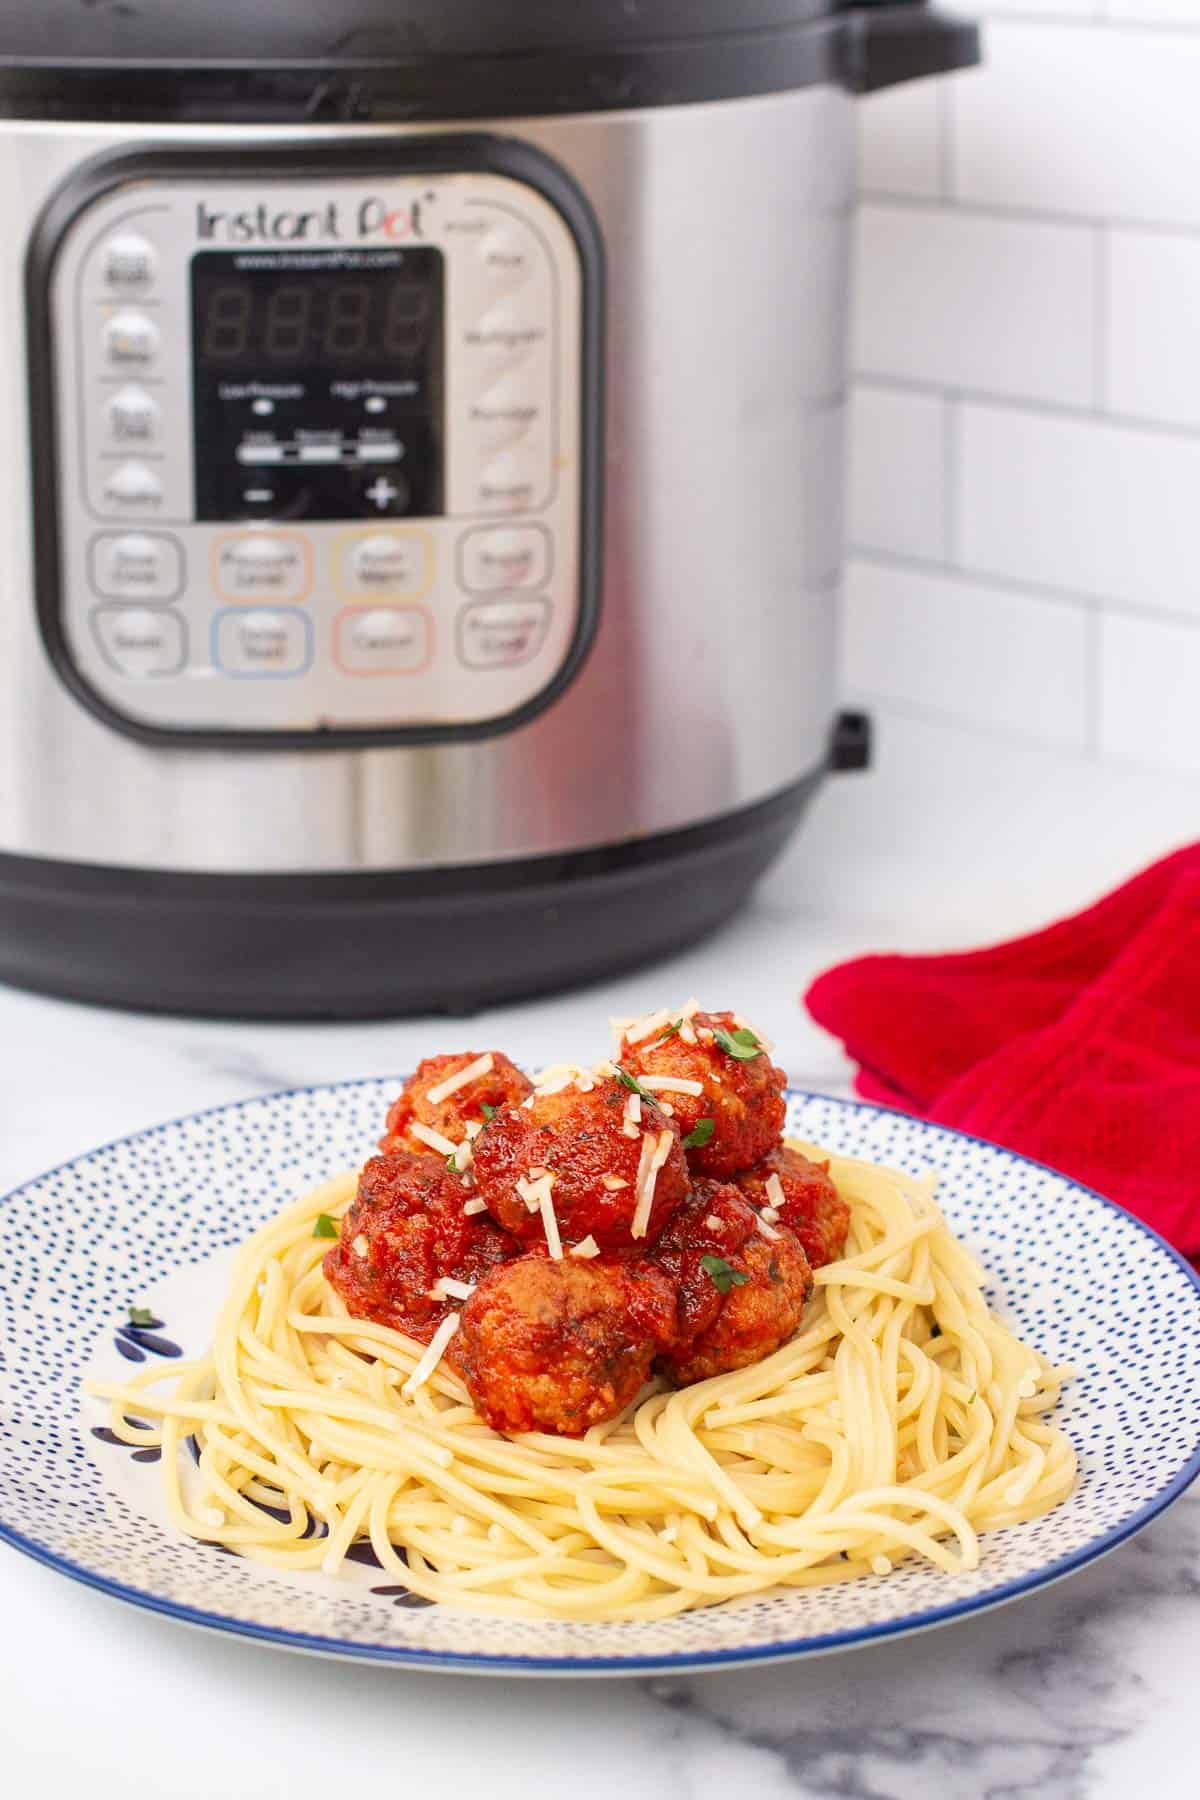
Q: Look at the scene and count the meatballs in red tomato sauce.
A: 7